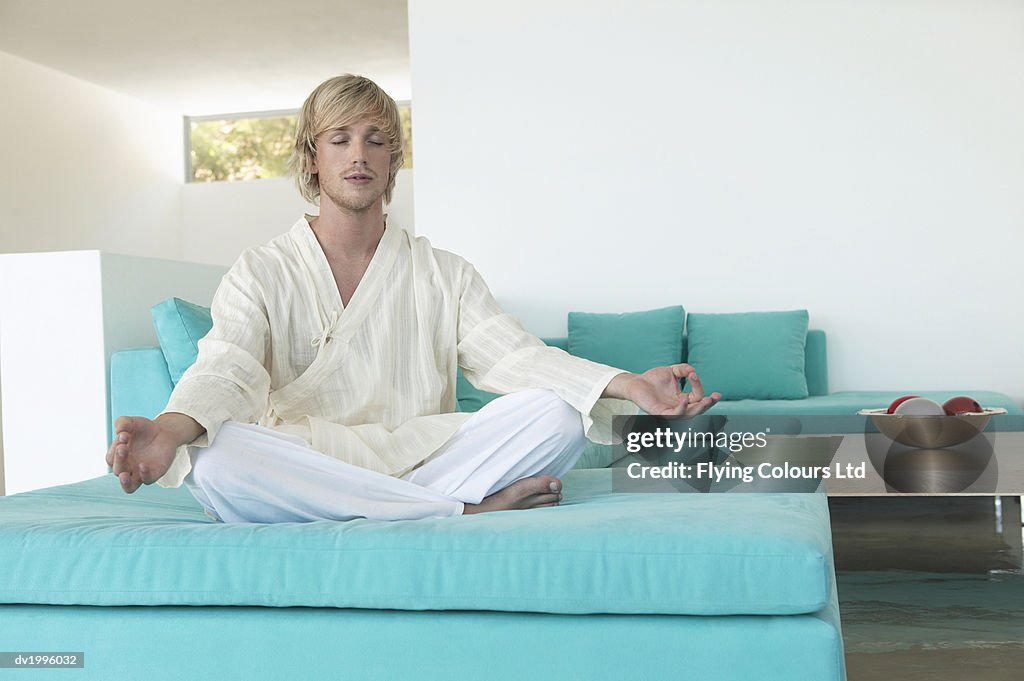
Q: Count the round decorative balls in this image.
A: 3